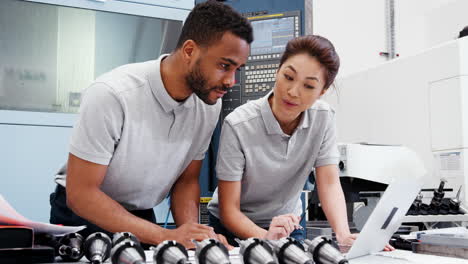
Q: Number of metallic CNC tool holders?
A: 9